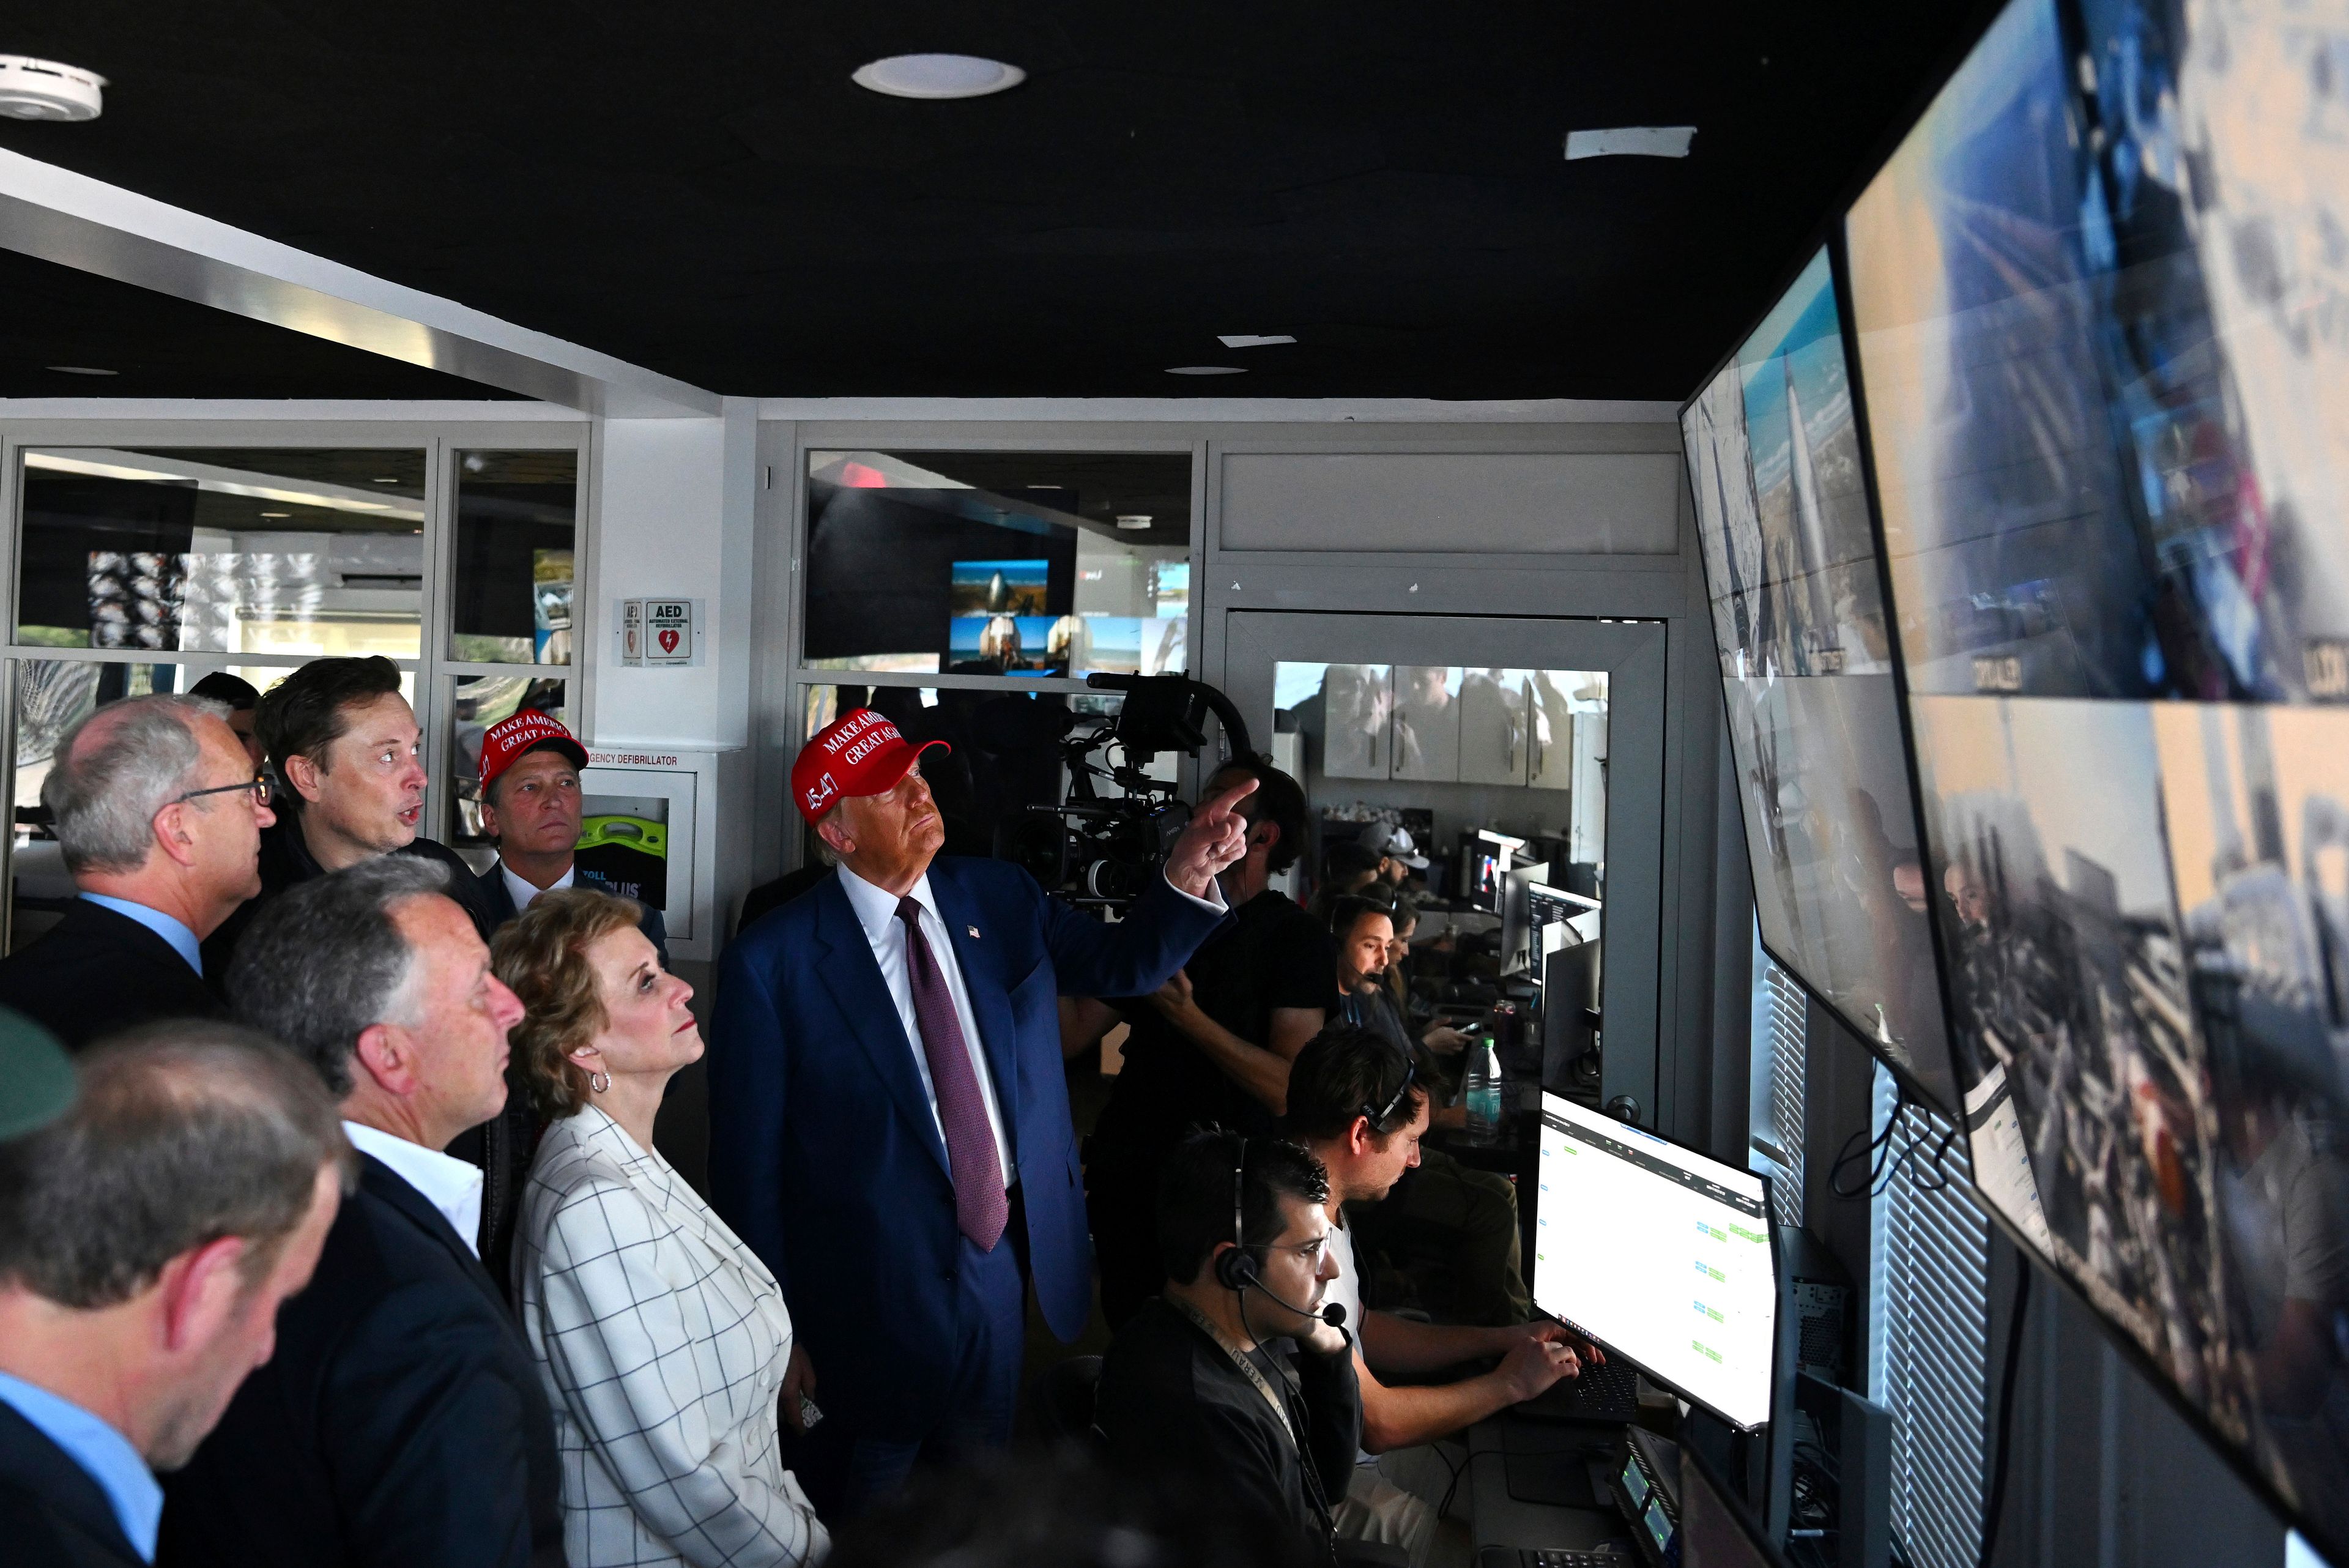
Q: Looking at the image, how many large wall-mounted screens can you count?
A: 2